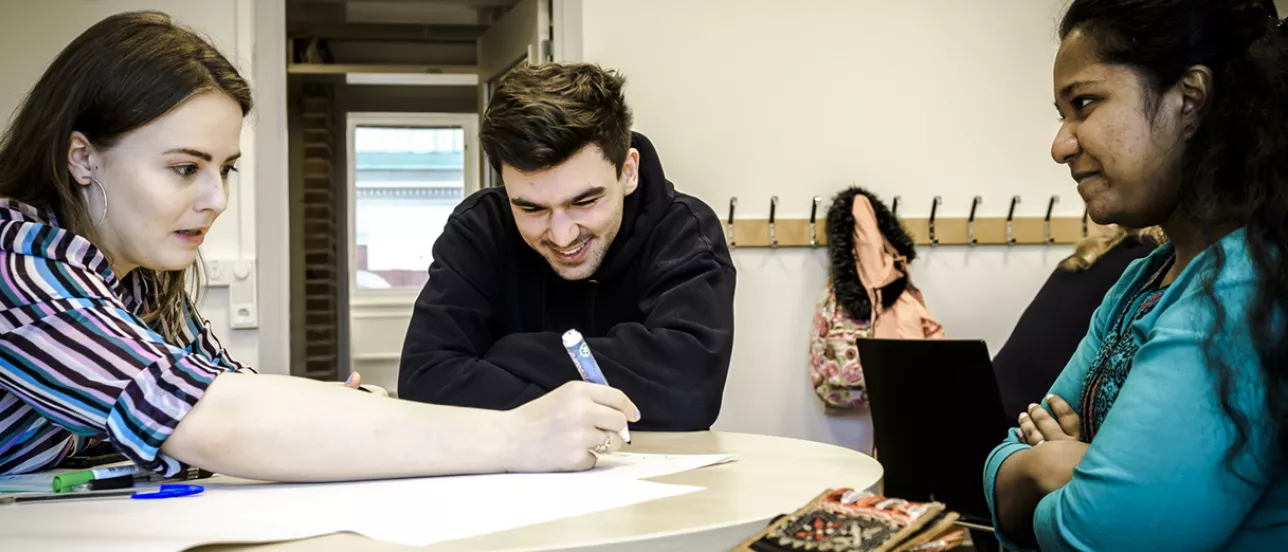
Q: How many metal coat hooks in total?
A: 9